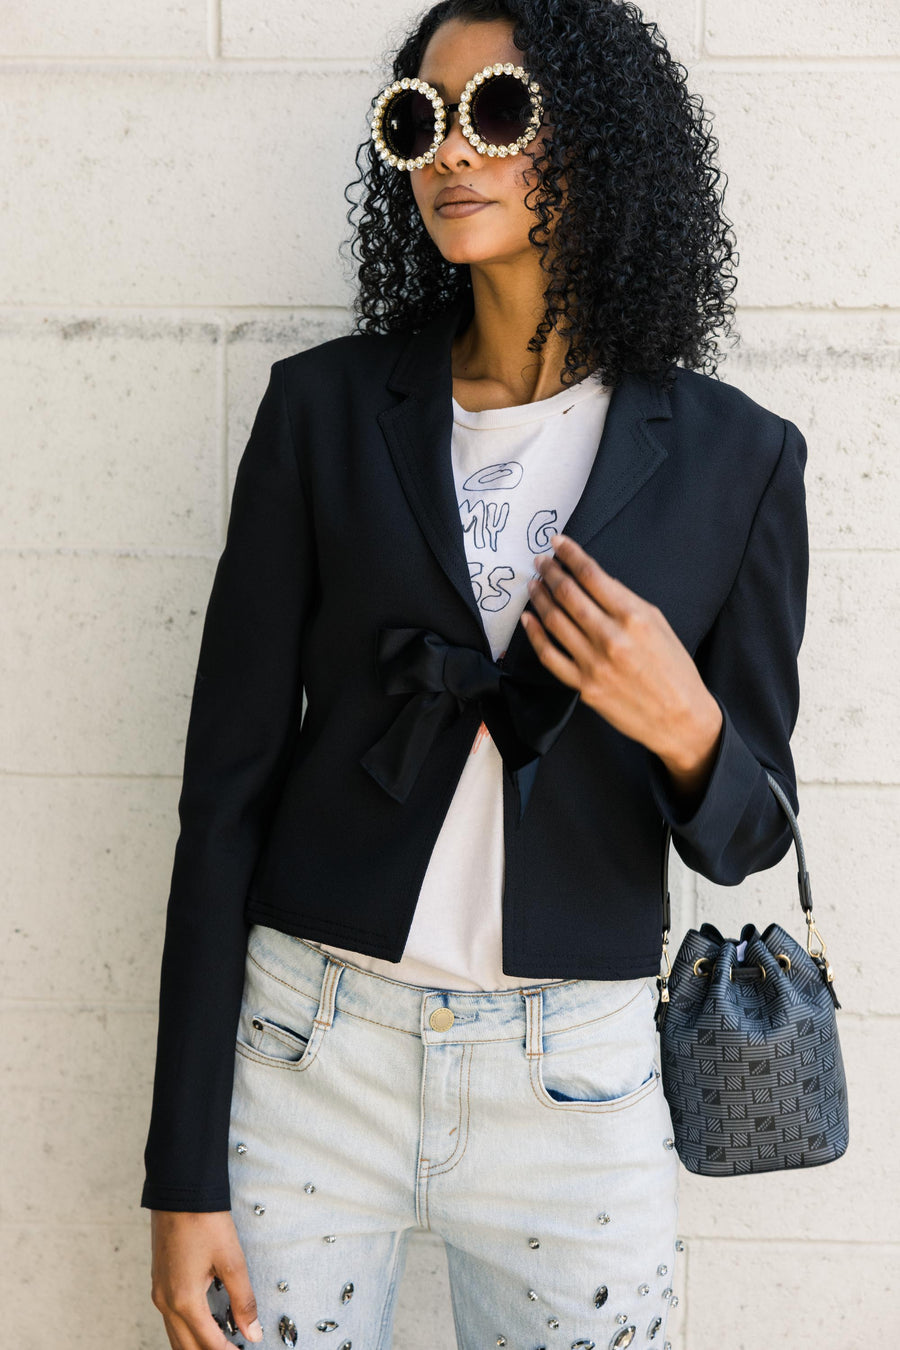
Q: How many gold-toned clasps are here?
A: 2